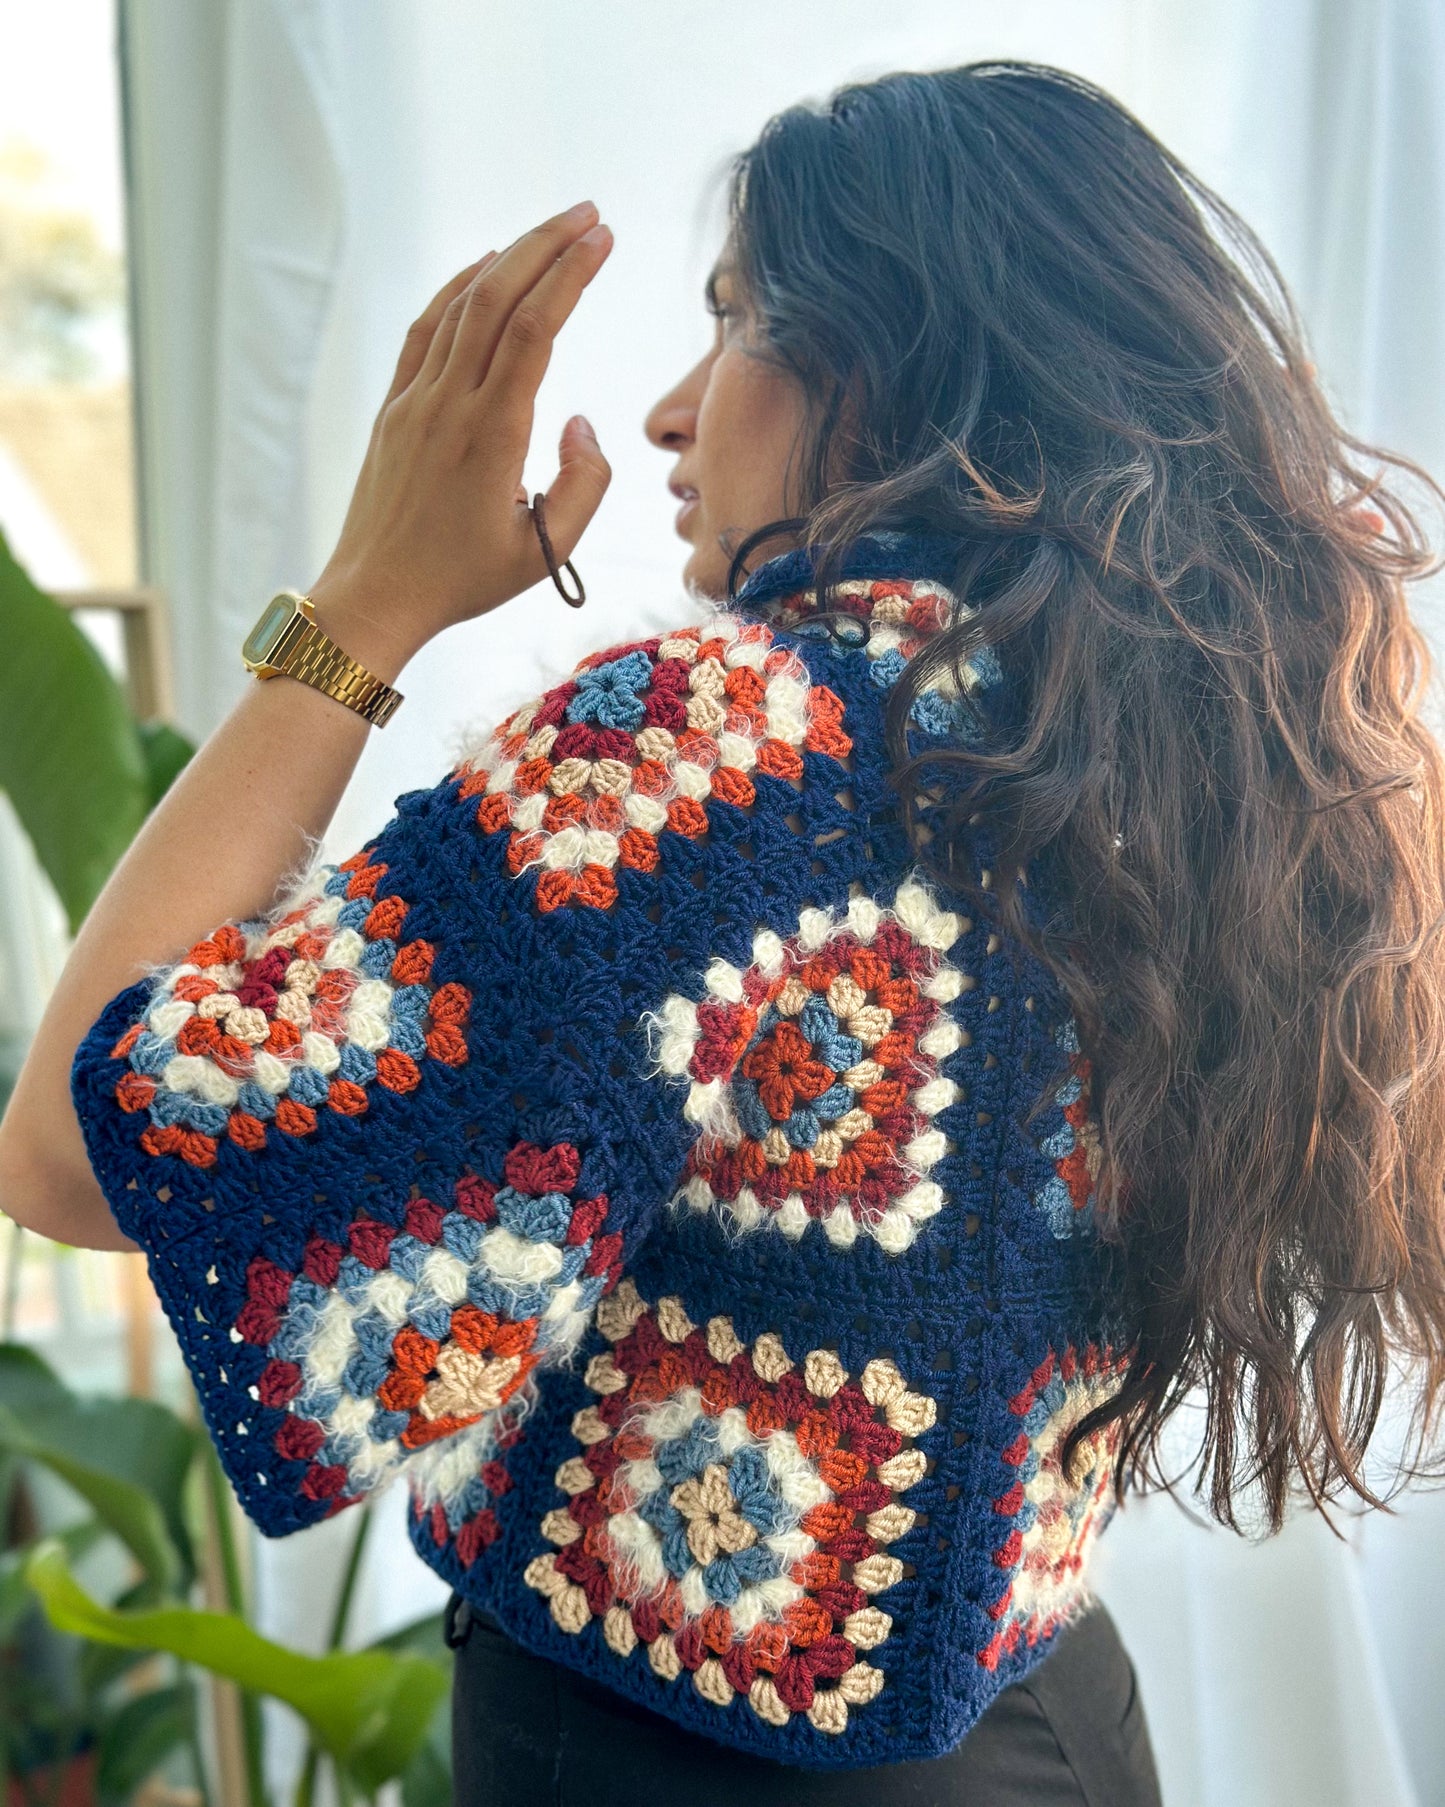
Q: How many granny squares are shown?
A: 9